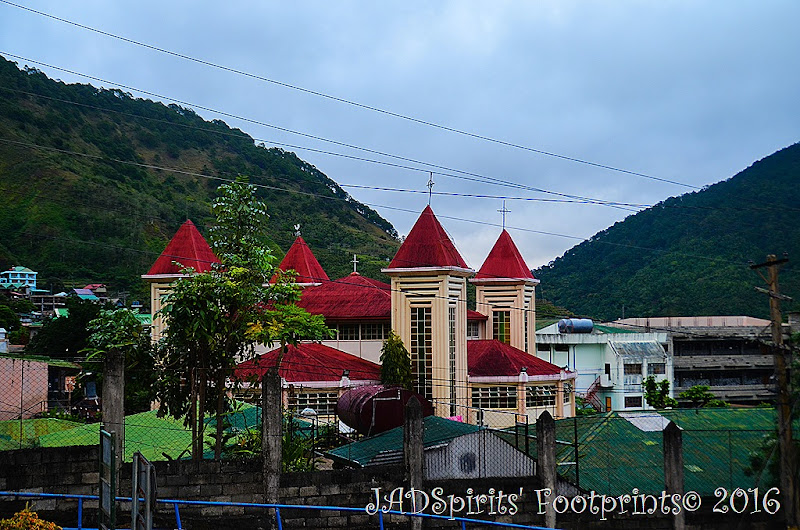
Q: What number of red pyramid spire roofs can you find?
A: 4